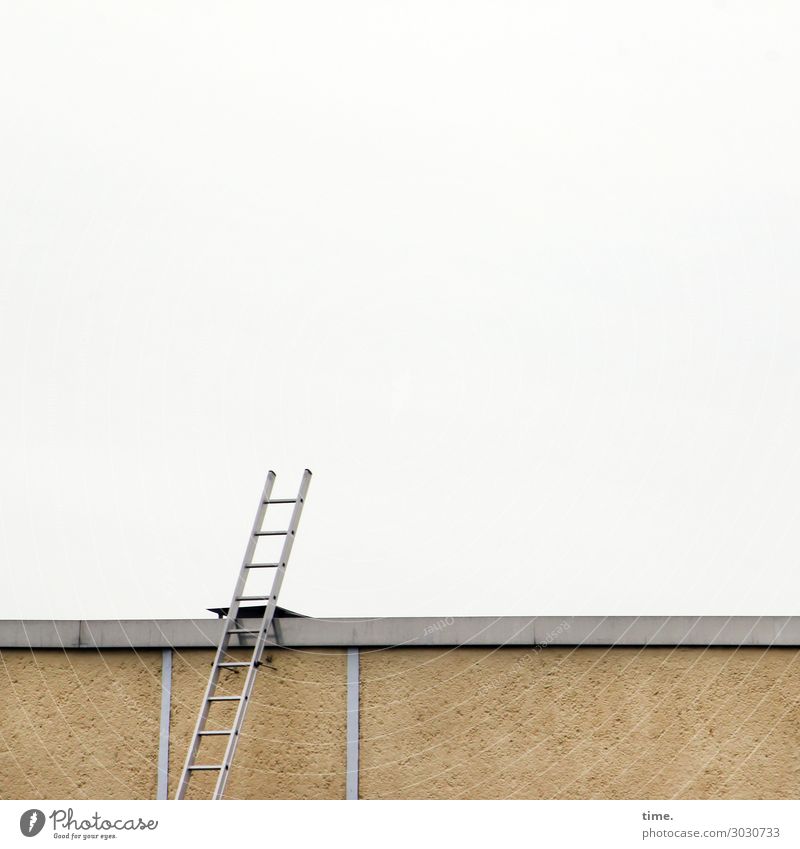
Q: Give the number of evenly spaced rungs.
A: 9